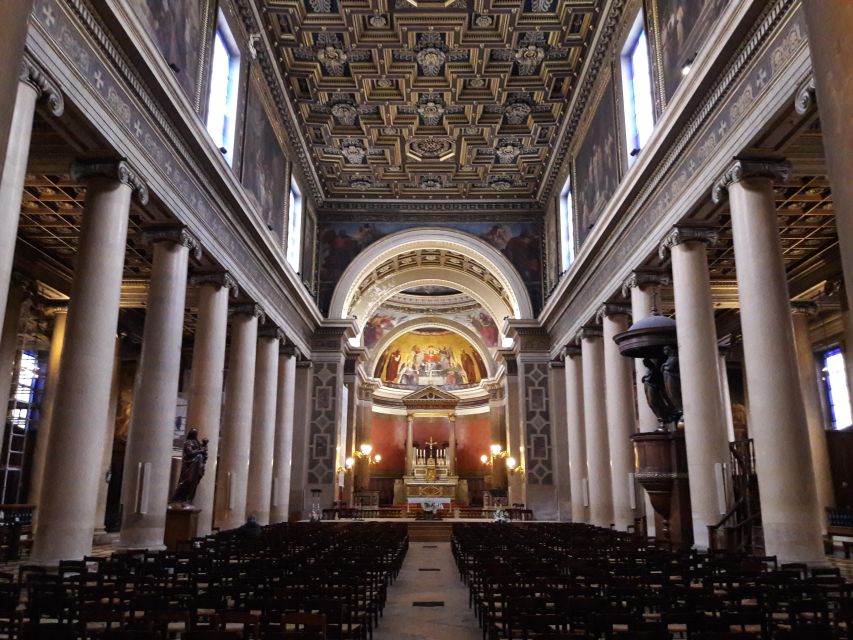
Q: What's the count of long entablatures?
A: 2